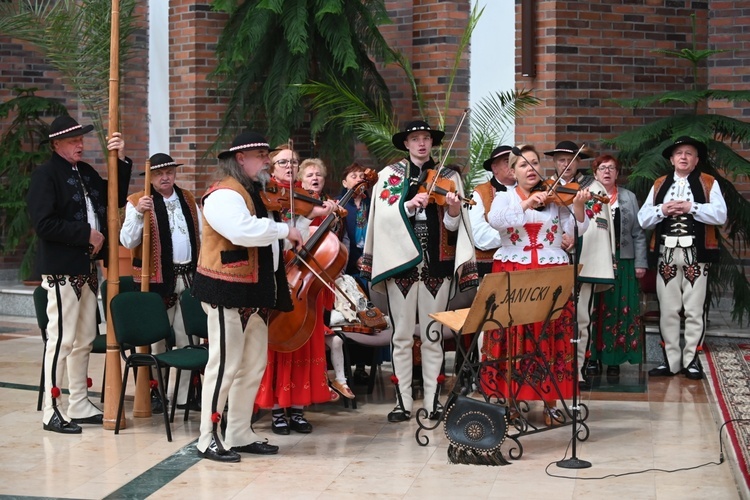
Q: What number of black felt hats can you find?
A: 7